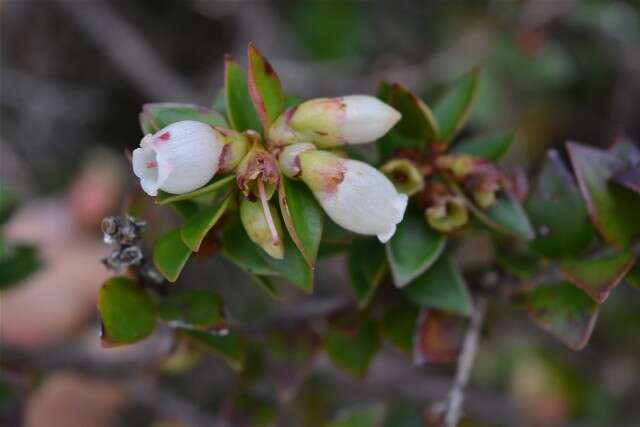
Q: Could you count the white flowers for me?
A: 3